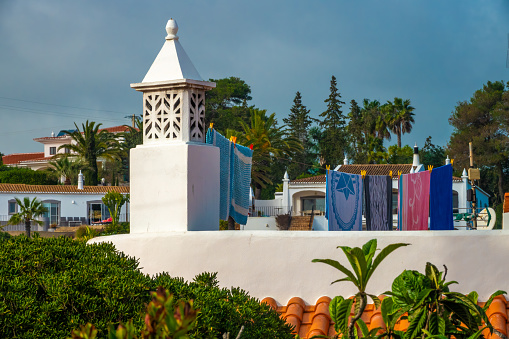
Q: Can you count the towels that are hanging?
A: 6